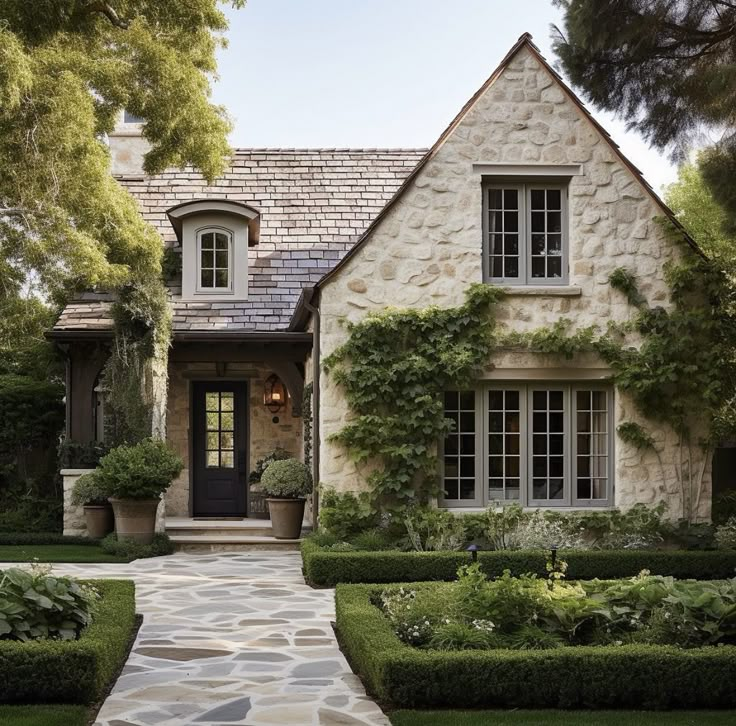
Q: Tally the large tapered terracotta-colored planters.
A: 3